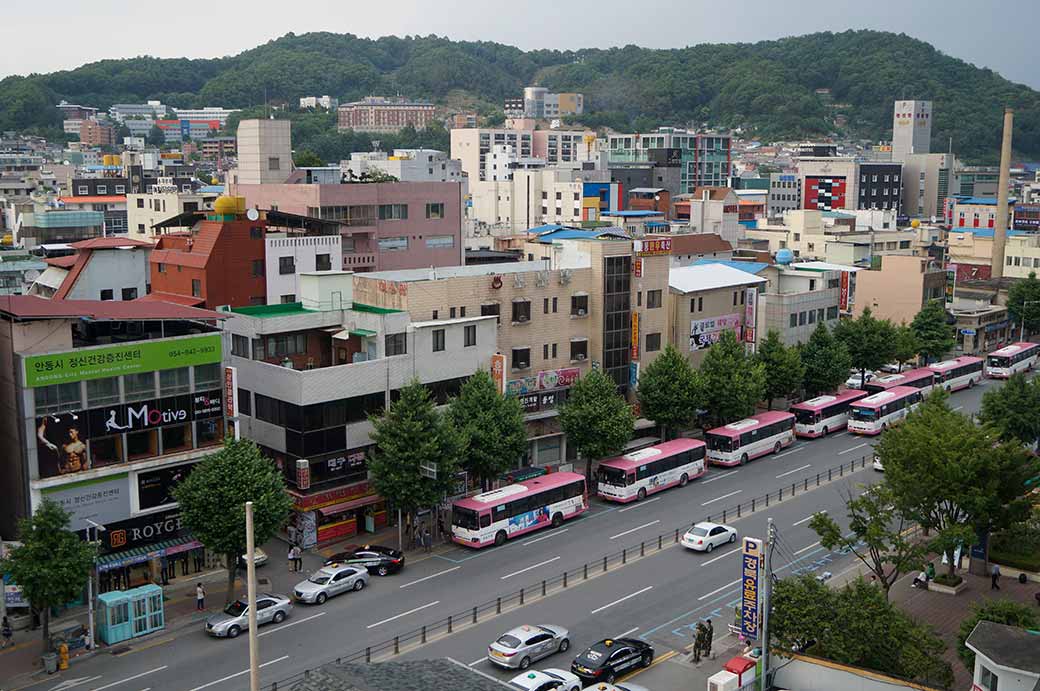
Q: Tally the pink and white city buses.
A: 8